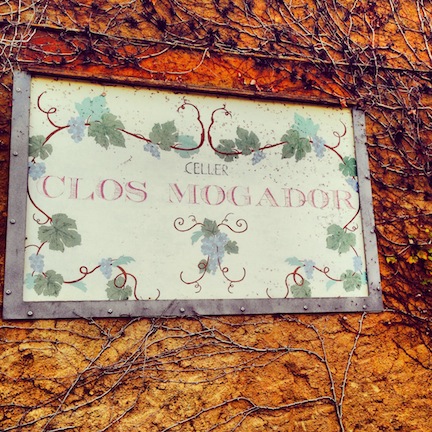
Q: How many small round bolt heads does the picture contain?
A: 13